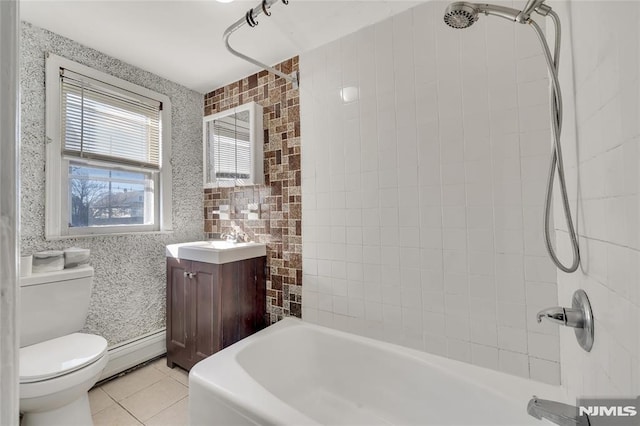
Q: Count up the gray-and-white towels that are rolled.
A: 2